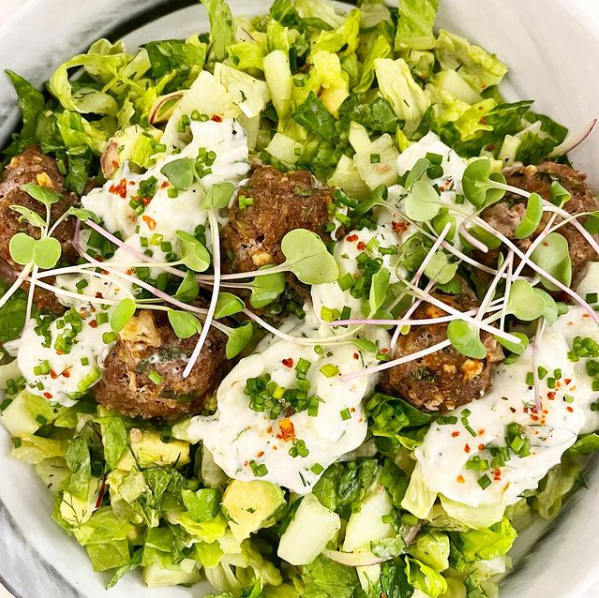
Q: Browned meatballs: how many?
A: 5